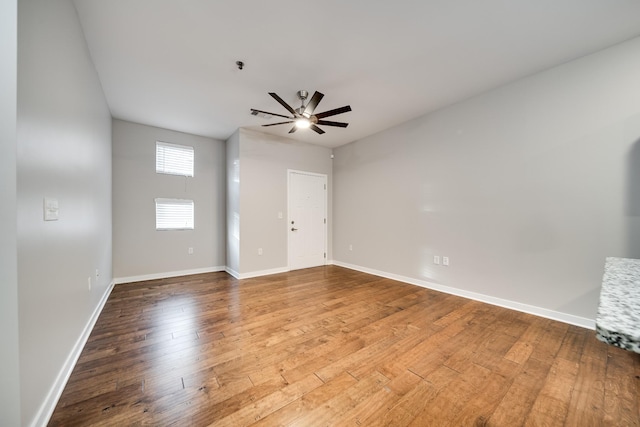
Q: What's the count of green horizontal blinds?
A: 0